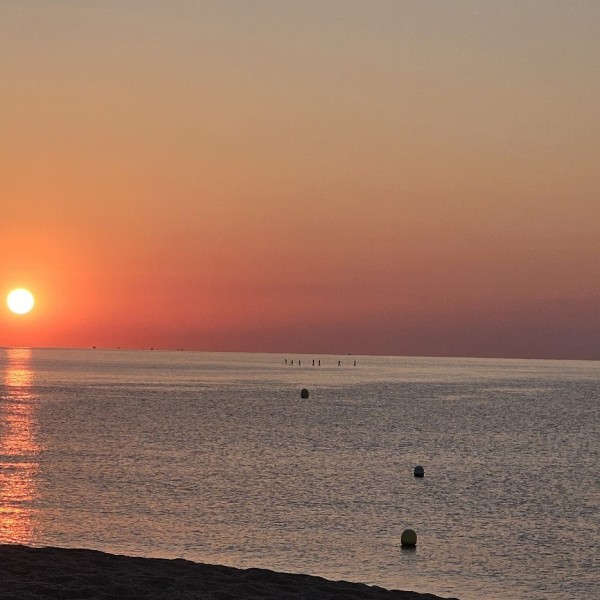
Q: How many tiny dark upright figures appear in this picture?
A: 7